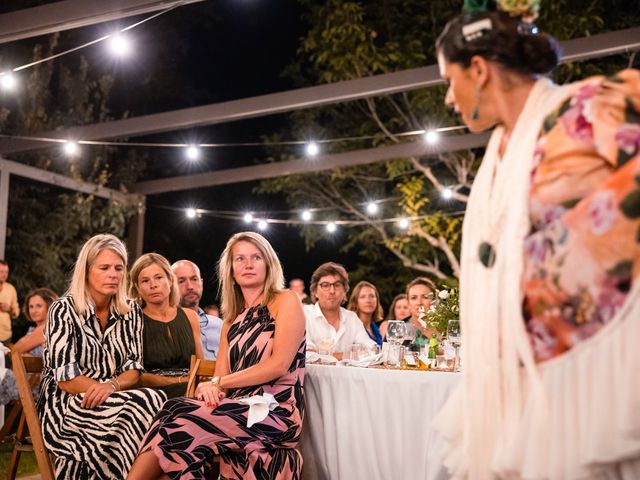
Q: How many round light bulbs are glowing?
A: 14